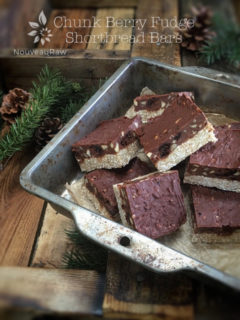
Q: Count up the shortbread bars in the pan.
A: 7